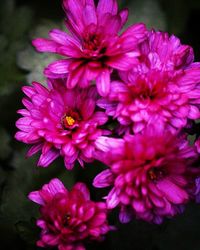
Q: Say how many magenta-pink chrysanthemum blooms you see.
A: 5